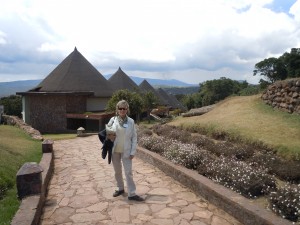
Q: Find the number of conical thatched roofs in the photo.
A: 4